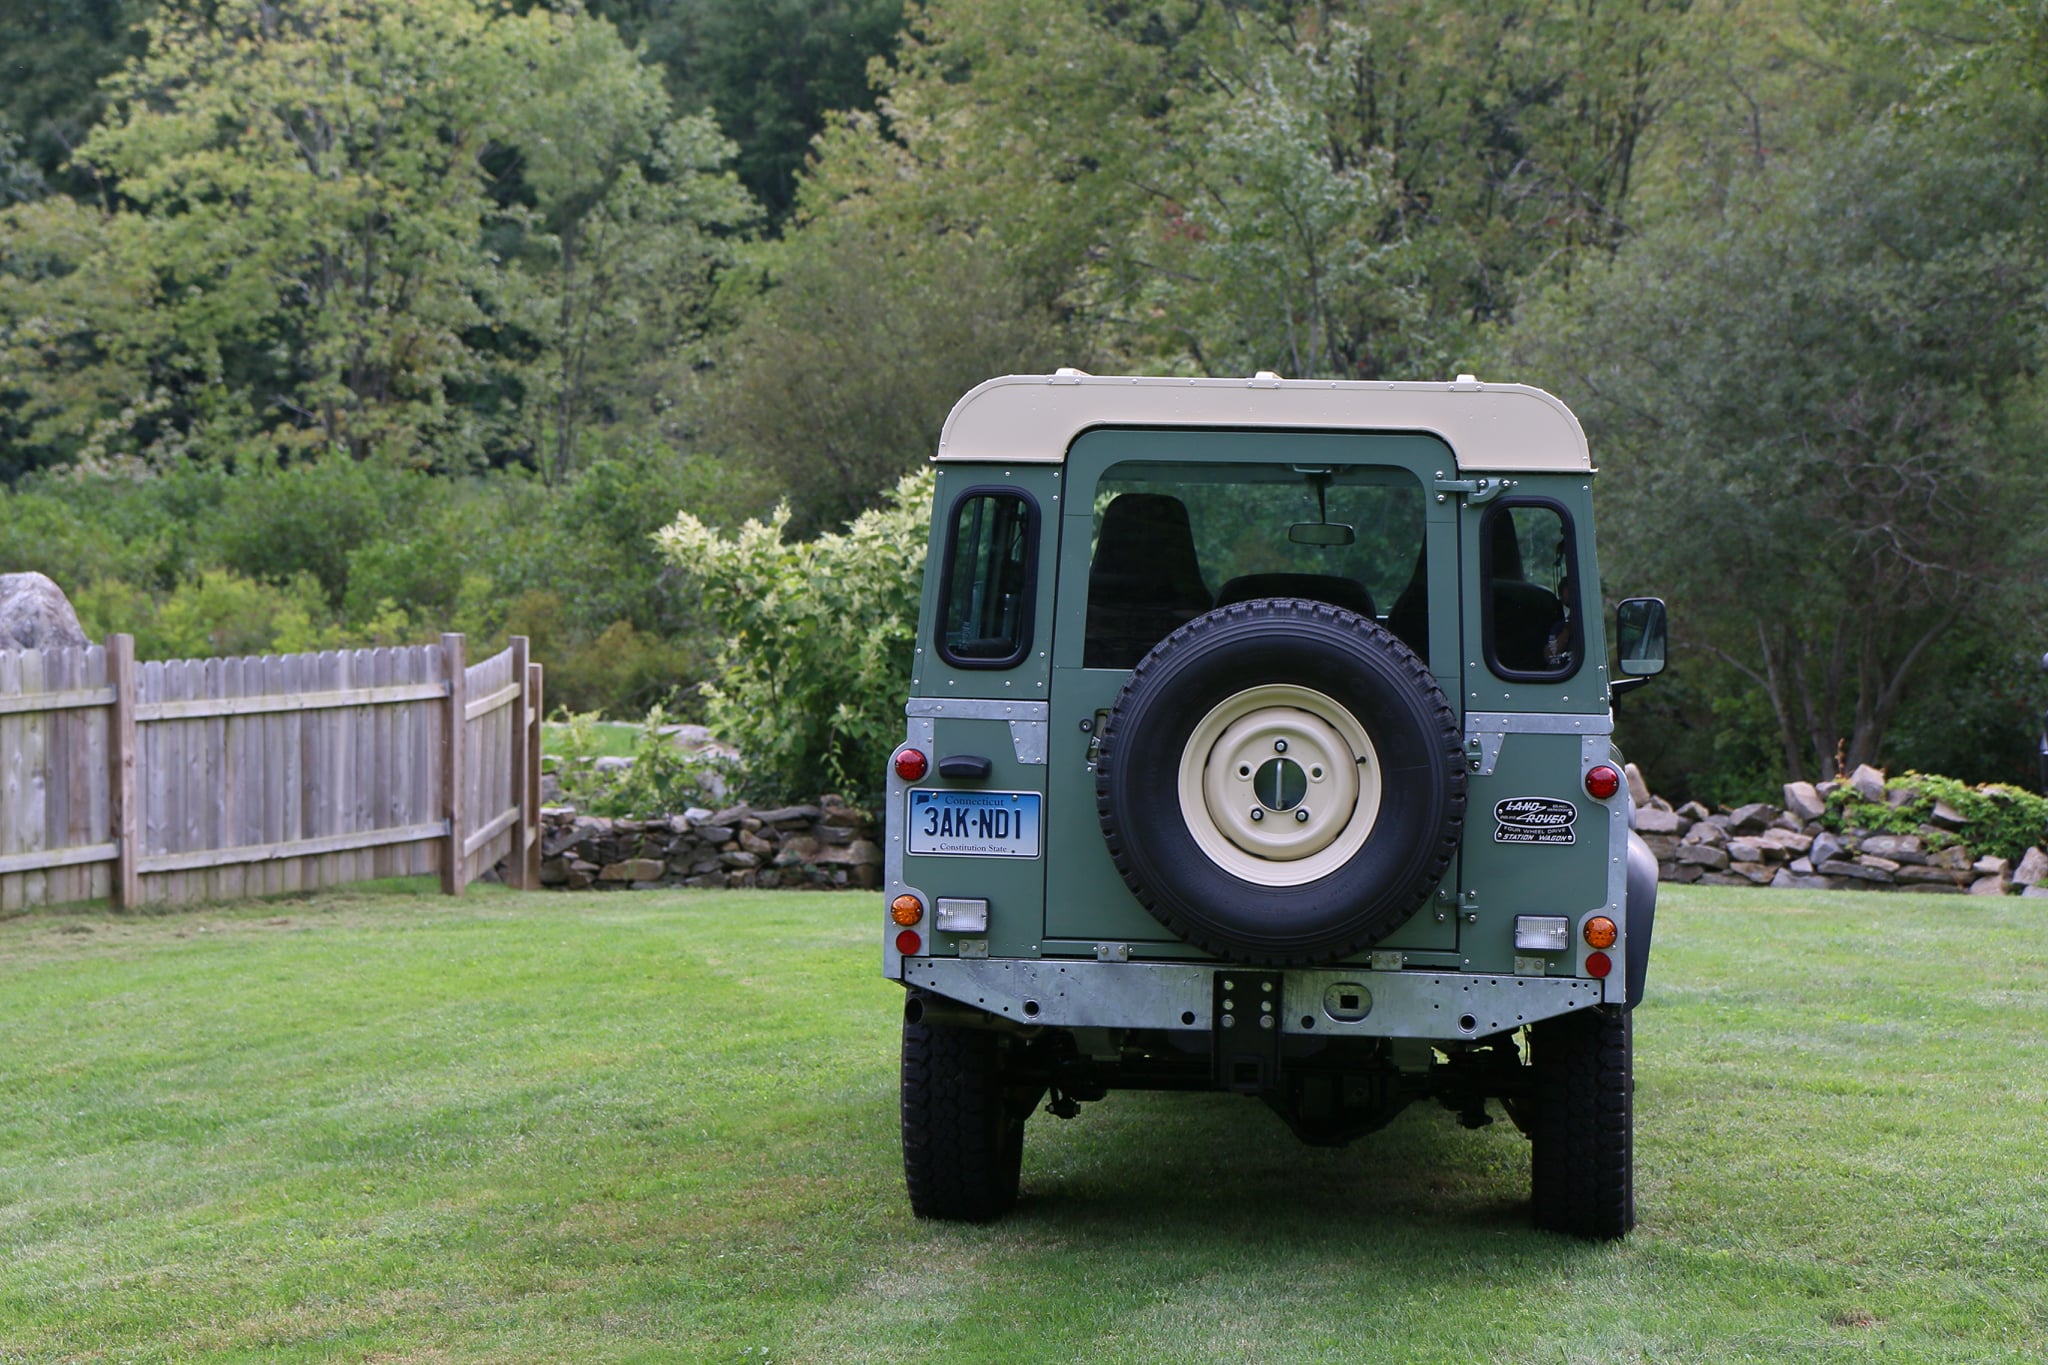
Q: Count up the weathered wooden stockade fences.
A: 1